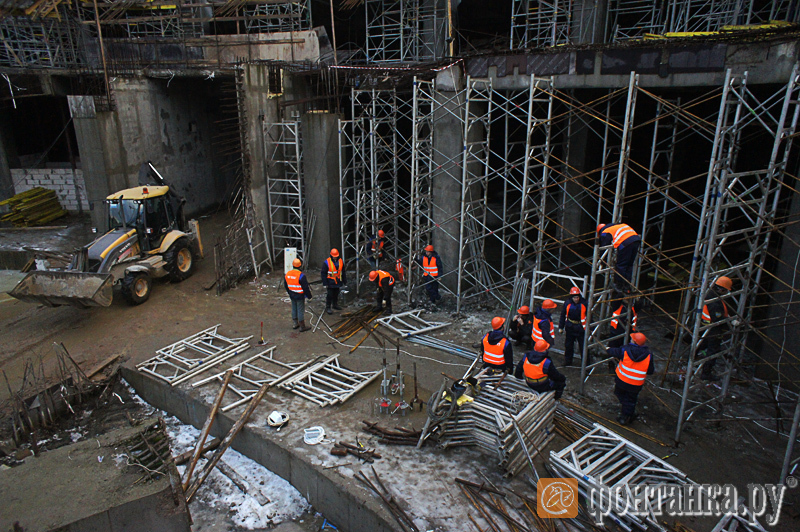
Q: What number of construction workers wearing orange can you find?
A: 14